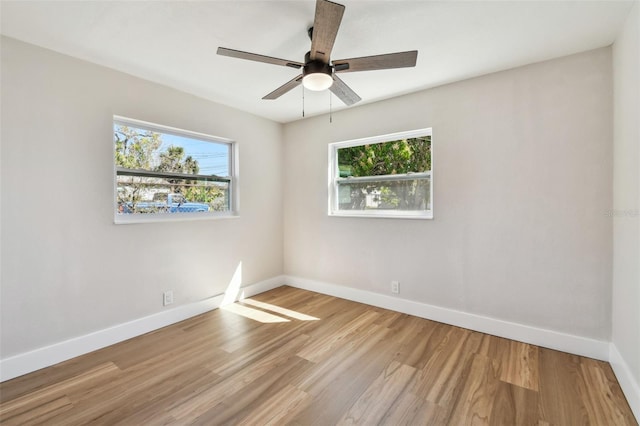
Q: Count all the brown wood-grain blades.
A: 5